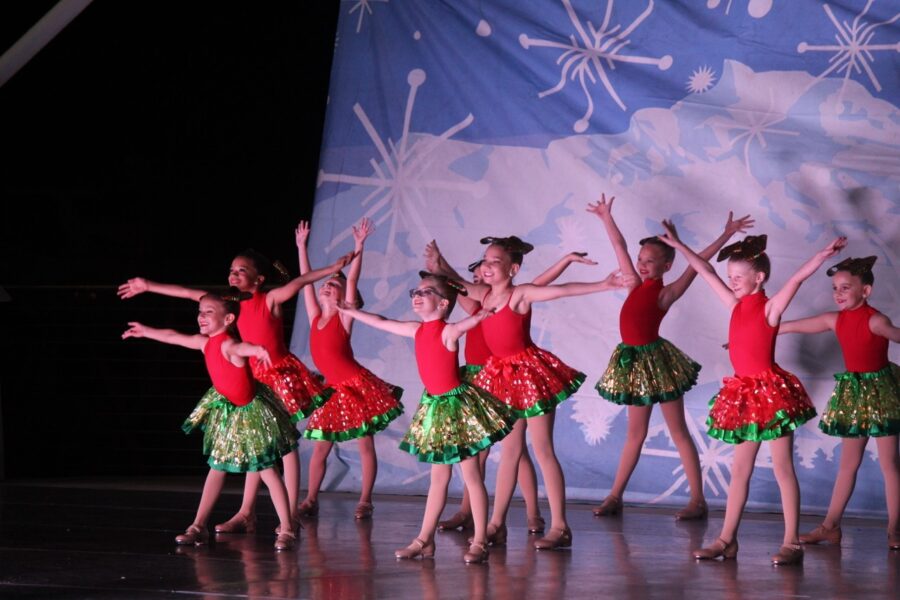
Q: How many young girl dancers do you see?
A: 9